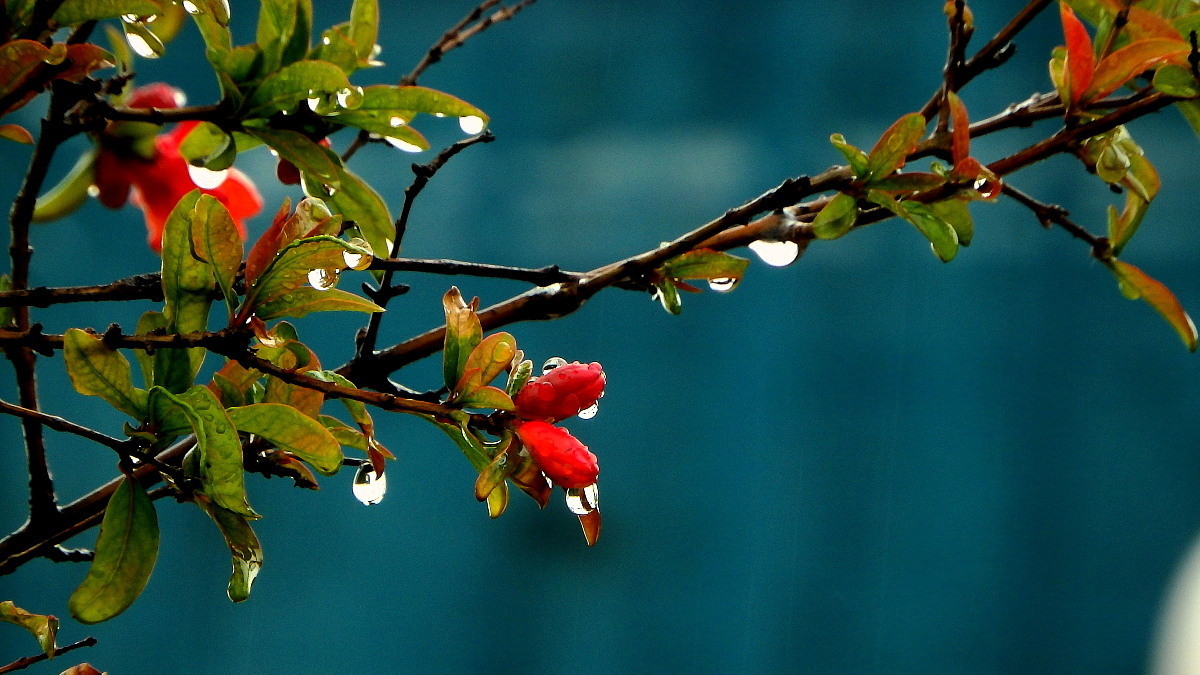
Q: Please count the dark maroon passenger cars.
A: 0